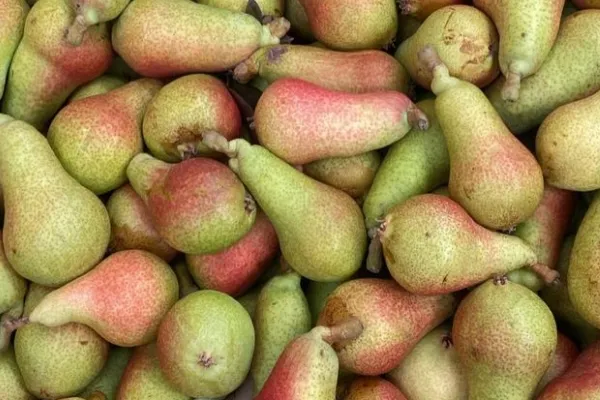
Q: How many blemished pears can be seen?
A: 1